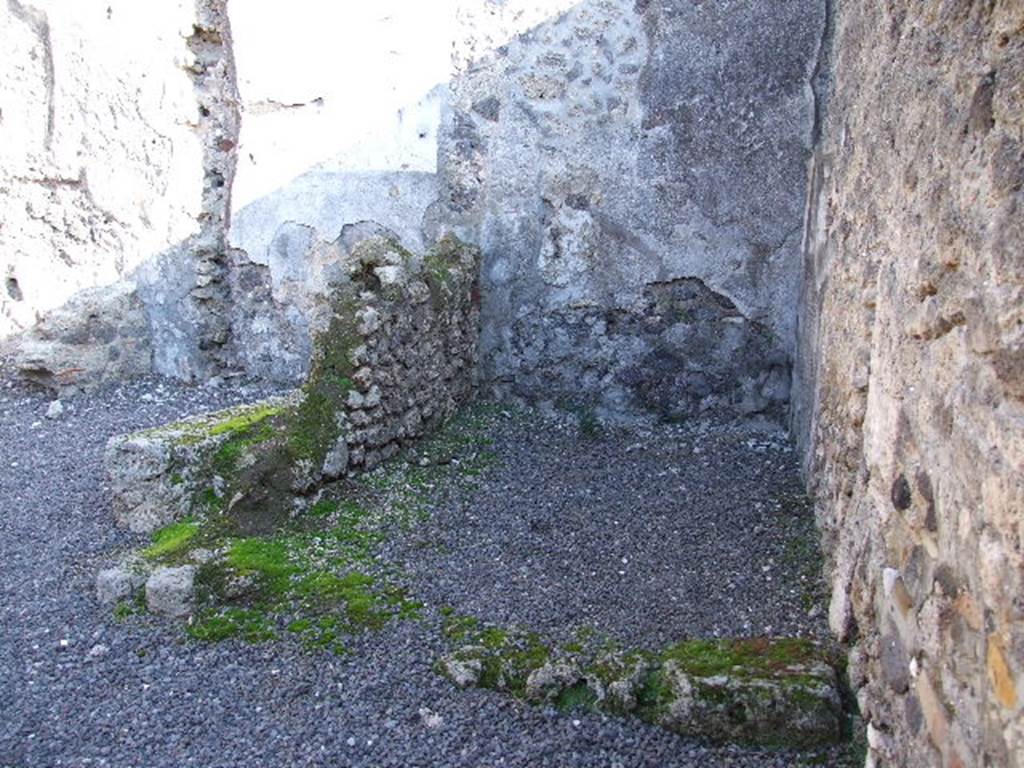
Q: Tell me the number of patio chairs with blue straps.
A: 0